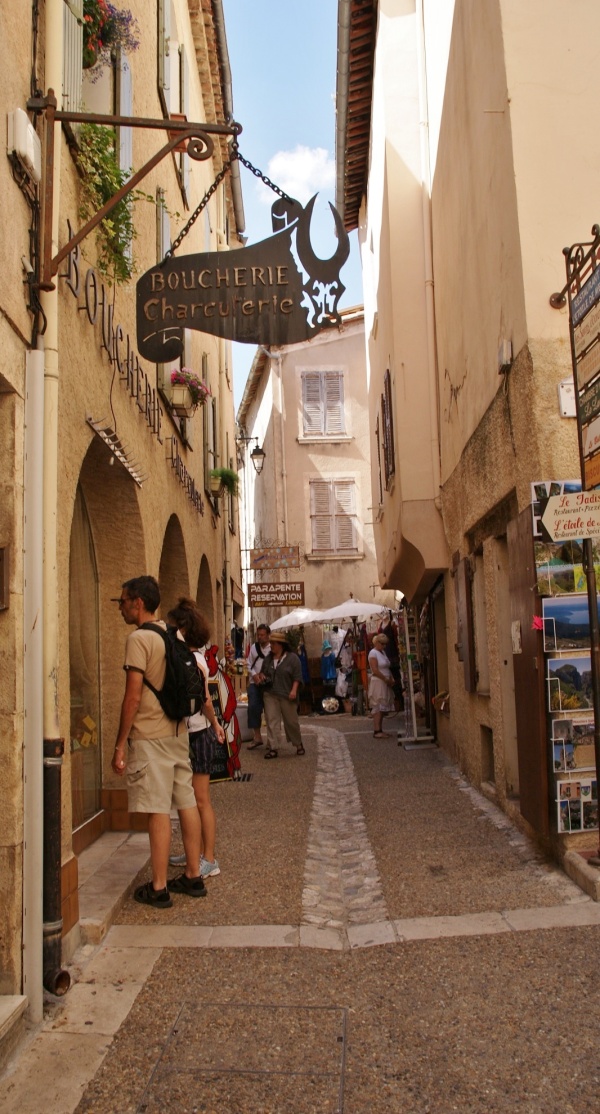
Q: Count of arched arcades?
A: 3